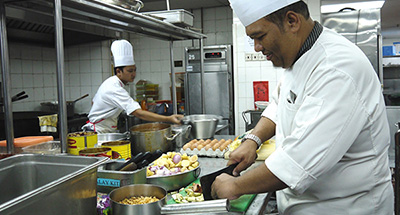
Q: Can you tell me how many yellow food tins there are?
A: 3